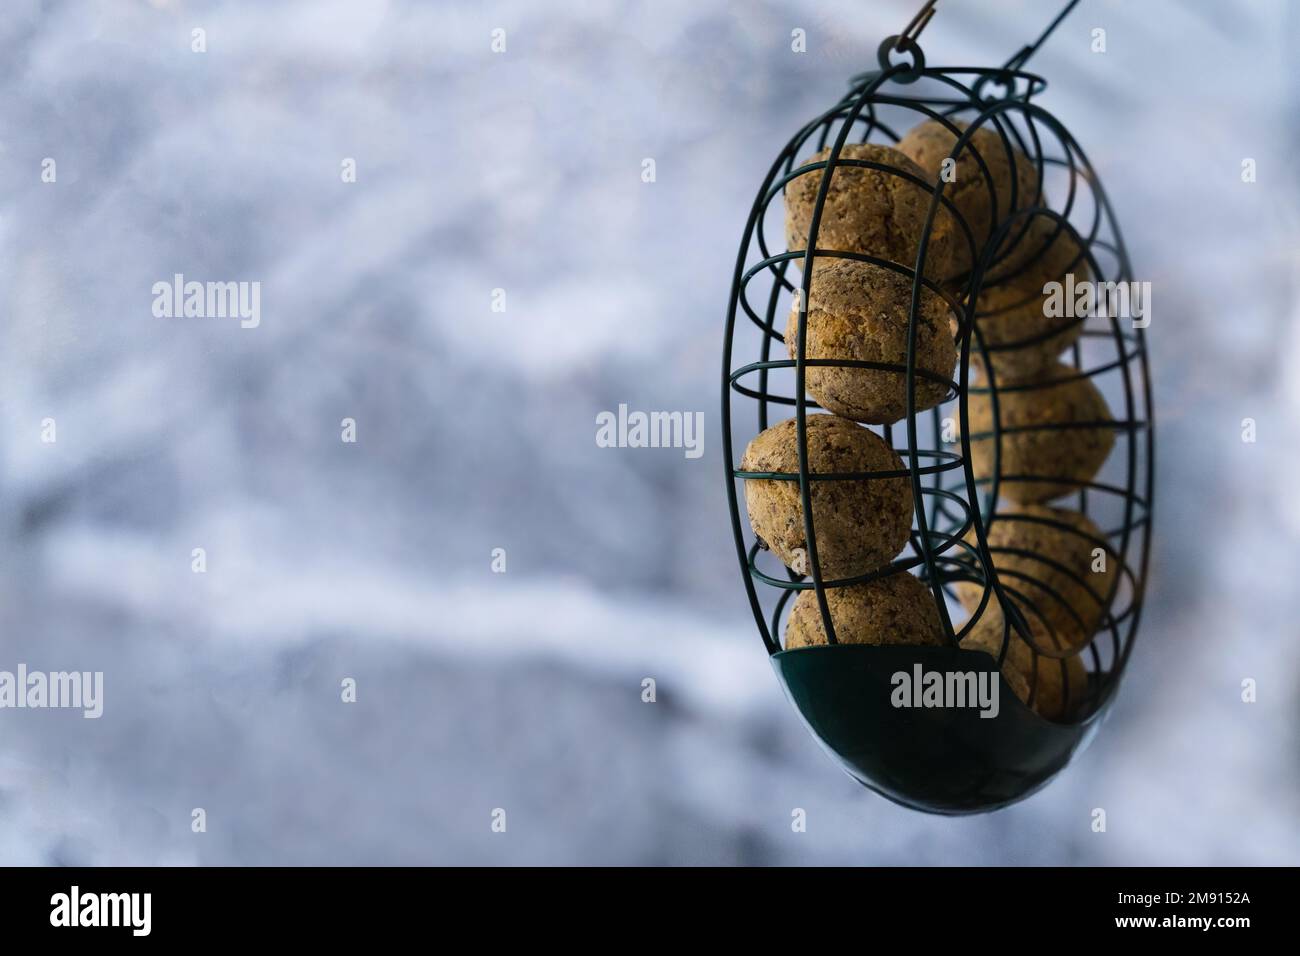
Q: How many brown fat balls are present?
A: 9